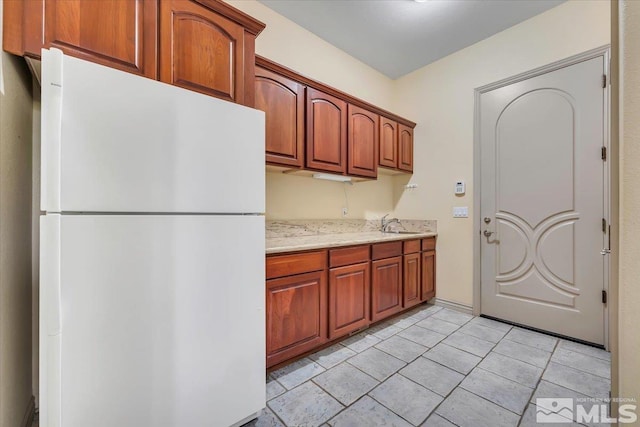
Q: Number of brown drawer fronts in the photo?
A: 5